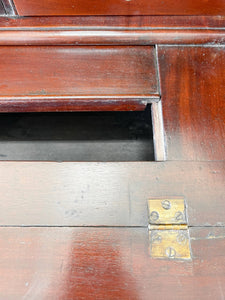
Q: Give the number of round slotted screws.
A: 6